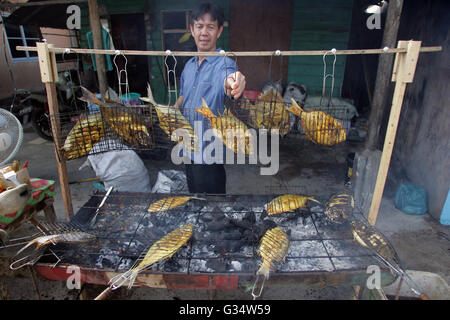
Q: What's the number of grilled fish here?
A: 13